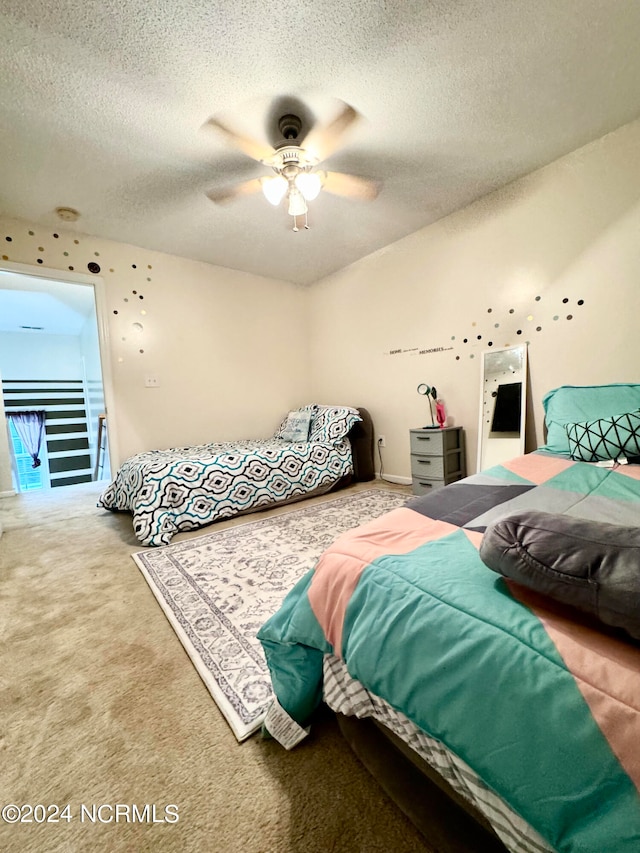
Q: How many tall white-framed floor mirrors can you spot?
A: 1